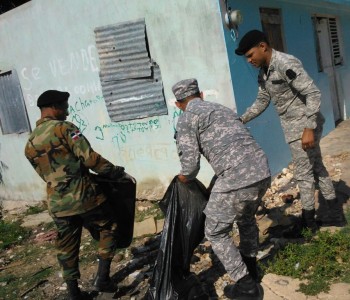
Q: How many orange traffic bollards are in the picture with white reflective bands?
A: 0